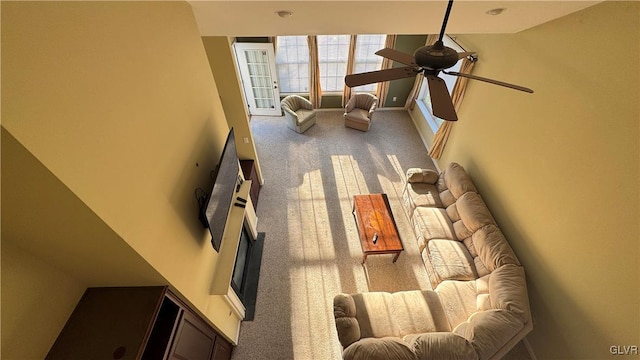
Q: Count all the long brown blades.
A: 5